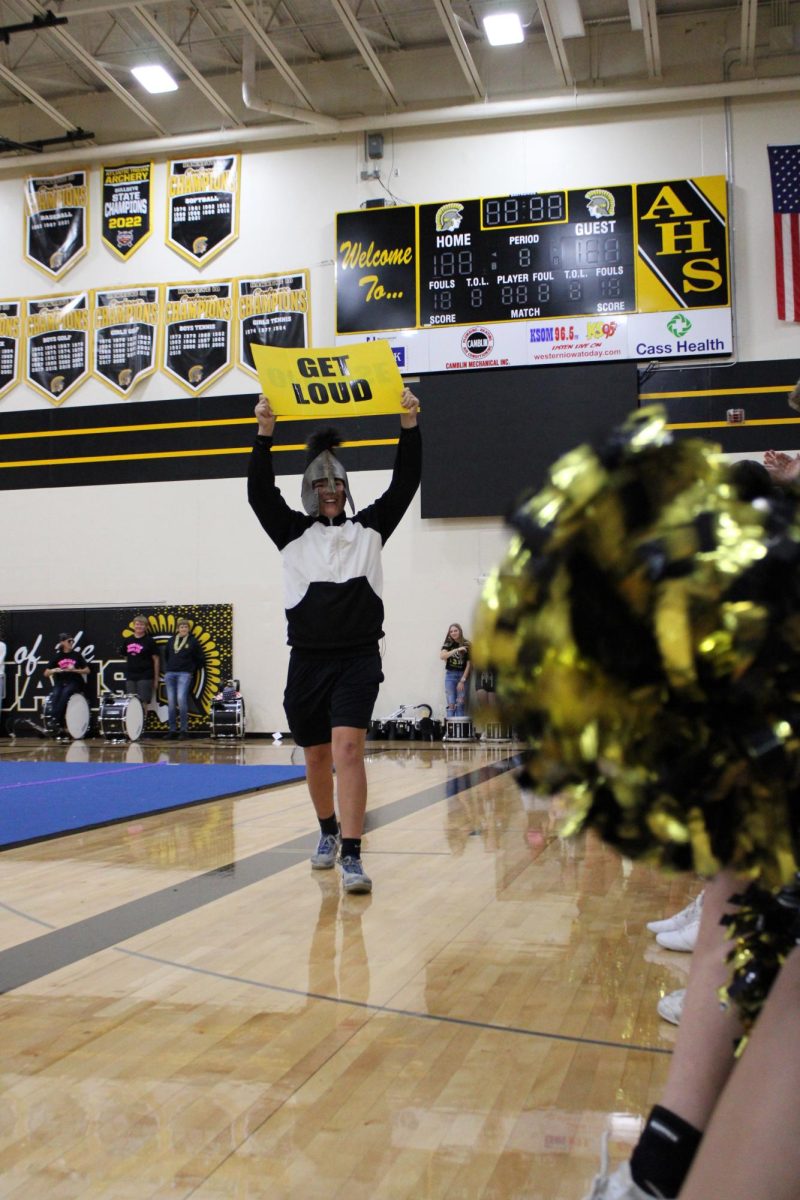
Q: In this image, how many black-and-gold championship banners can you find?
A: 8